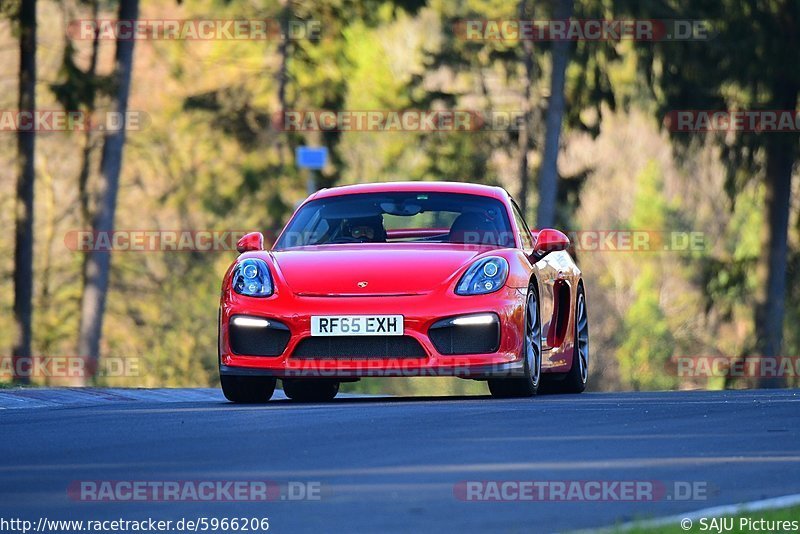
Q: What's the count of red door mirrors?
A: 2